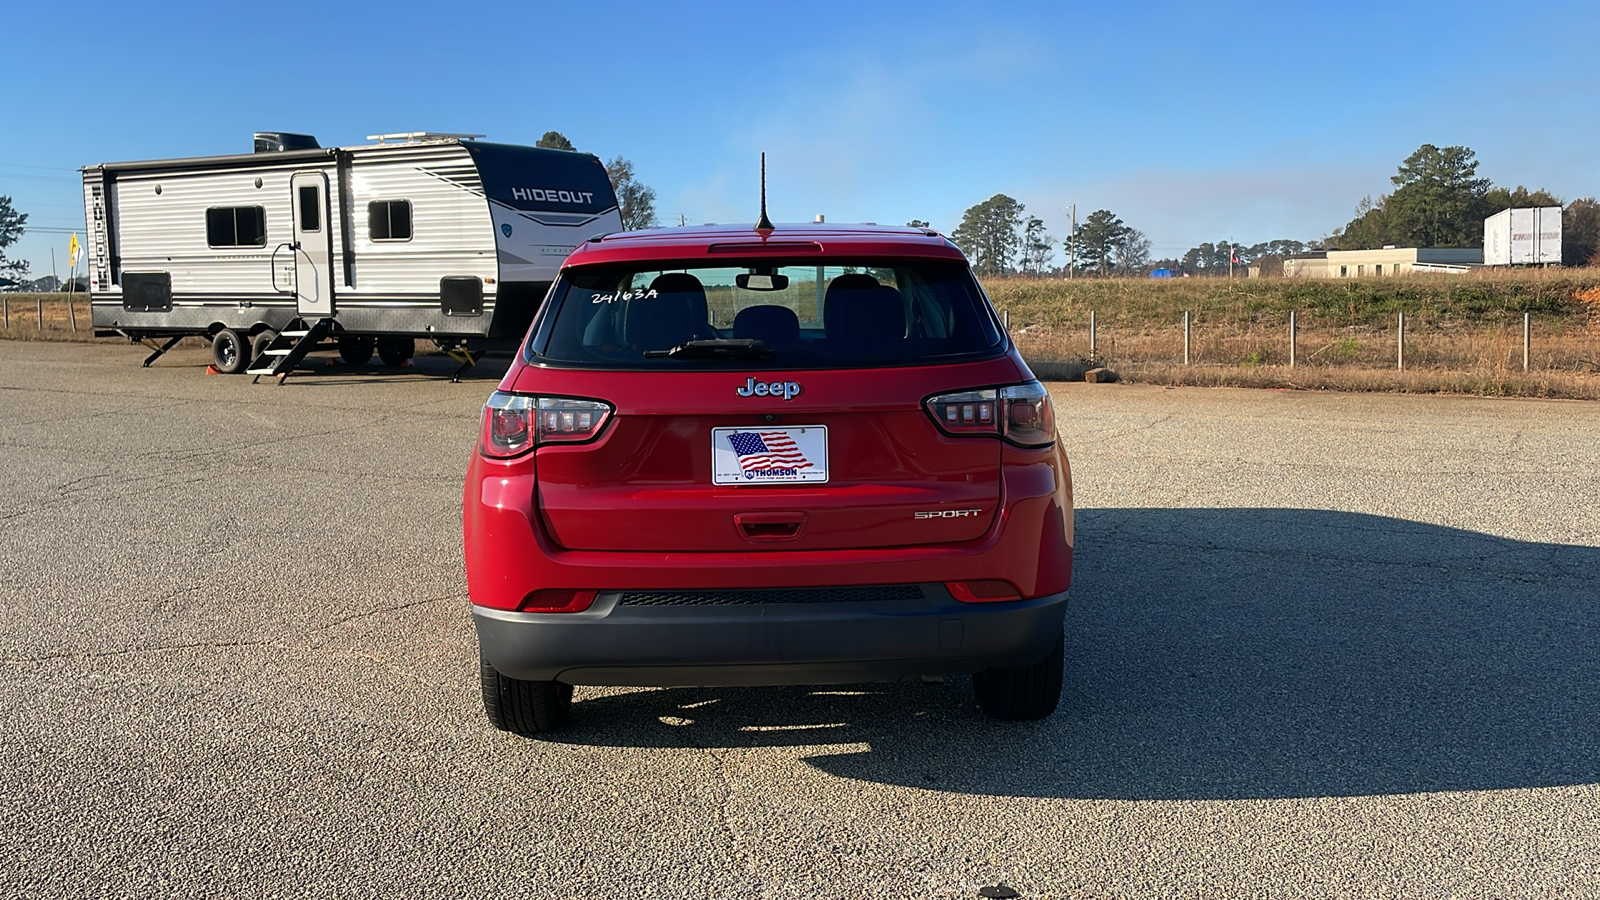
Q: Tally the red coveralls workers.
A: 0